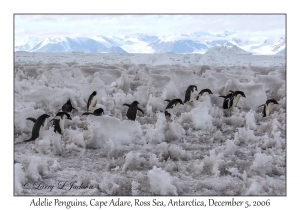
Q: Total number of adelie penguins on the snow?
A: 12